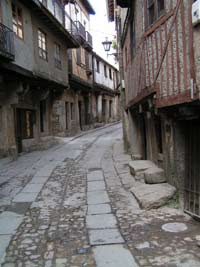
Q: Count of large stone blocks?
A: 3